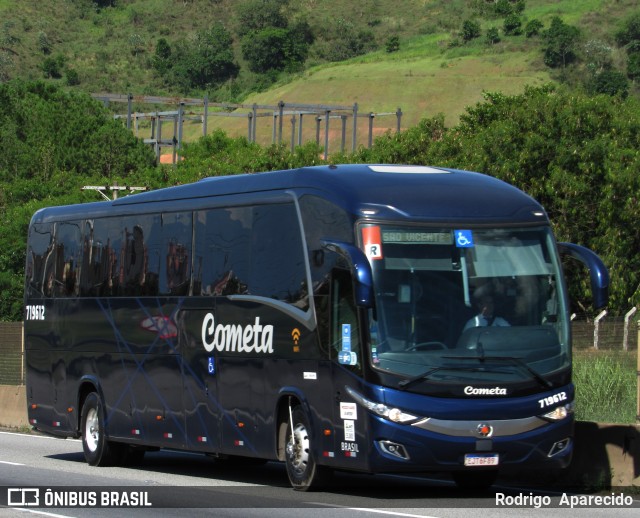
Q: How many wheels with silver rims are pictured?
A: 2